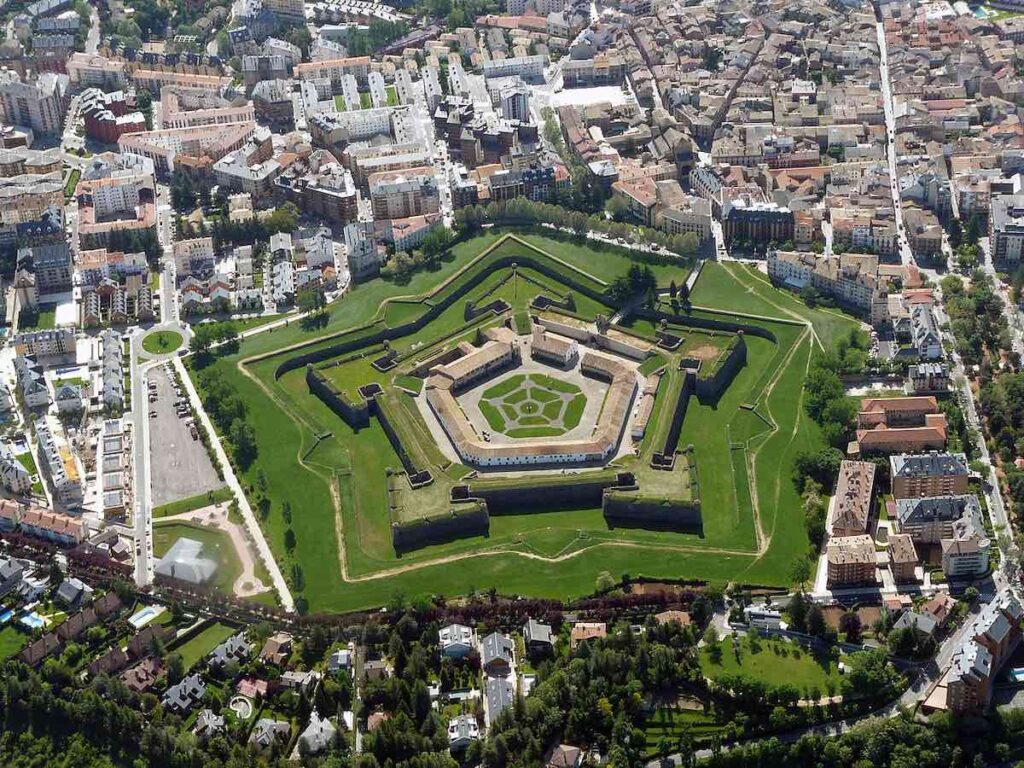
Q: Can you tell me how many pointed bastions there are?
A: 5